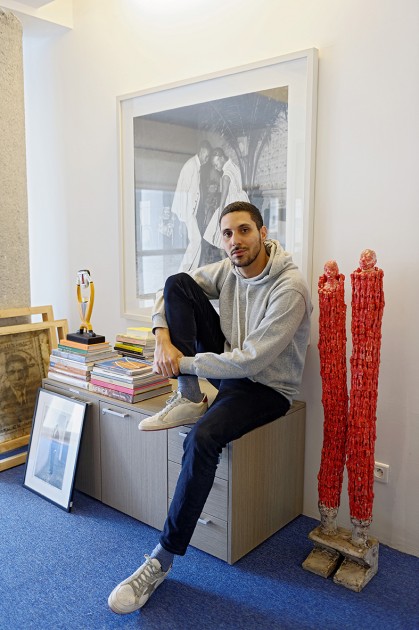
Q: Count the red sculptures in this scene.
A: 2